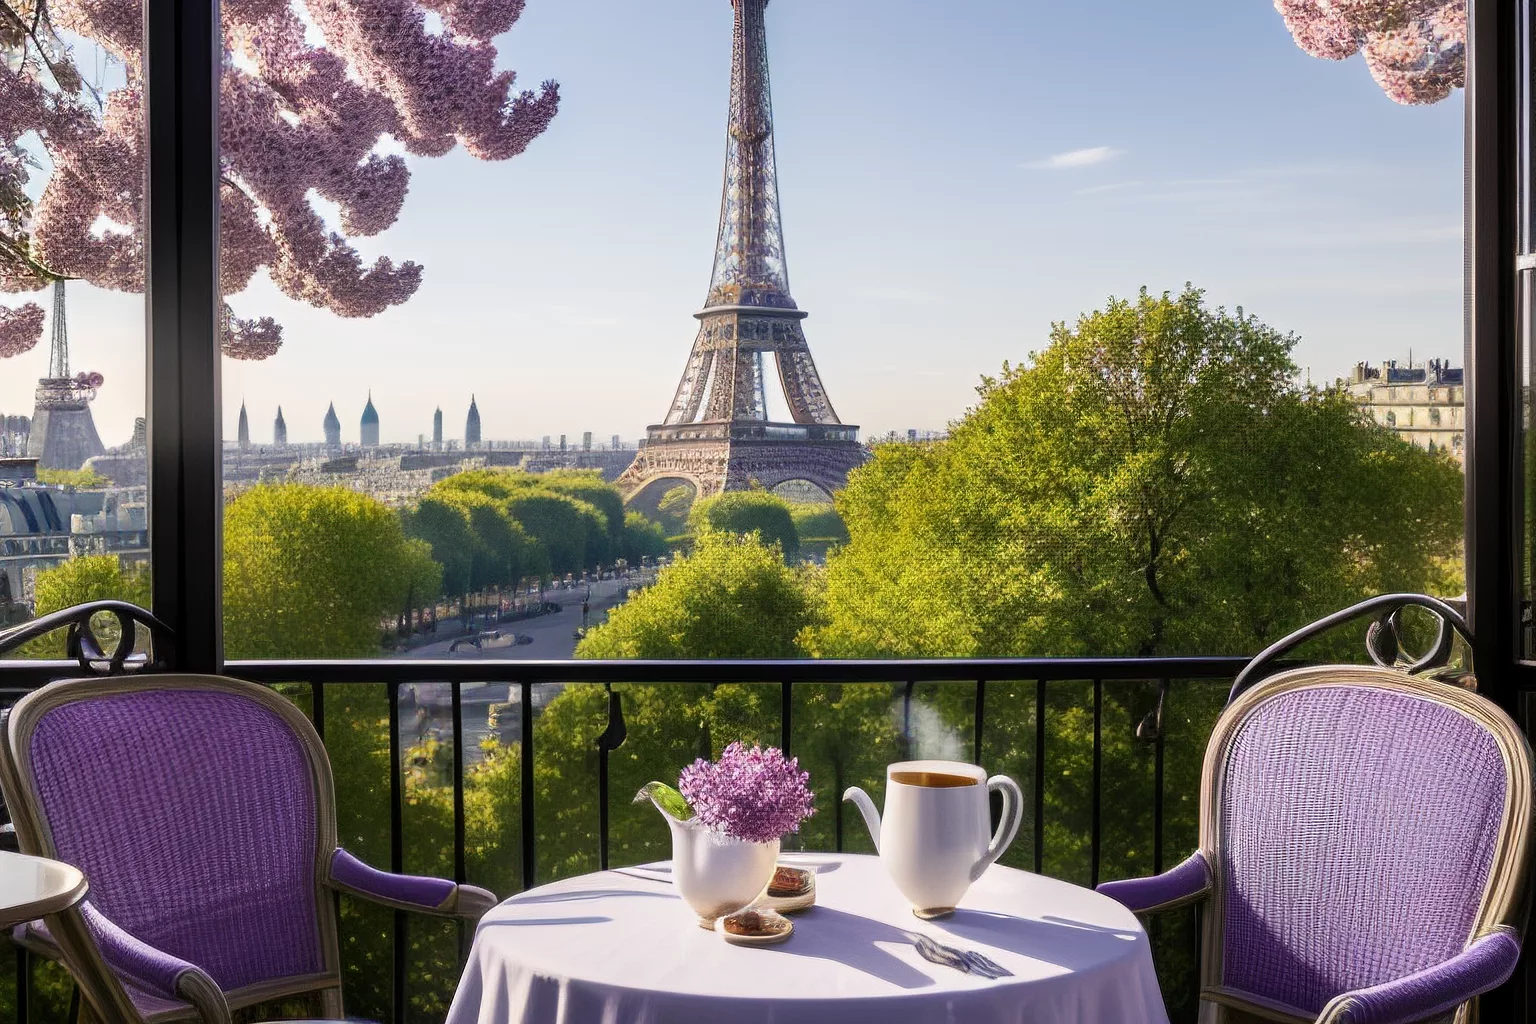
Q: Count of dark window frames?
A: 2